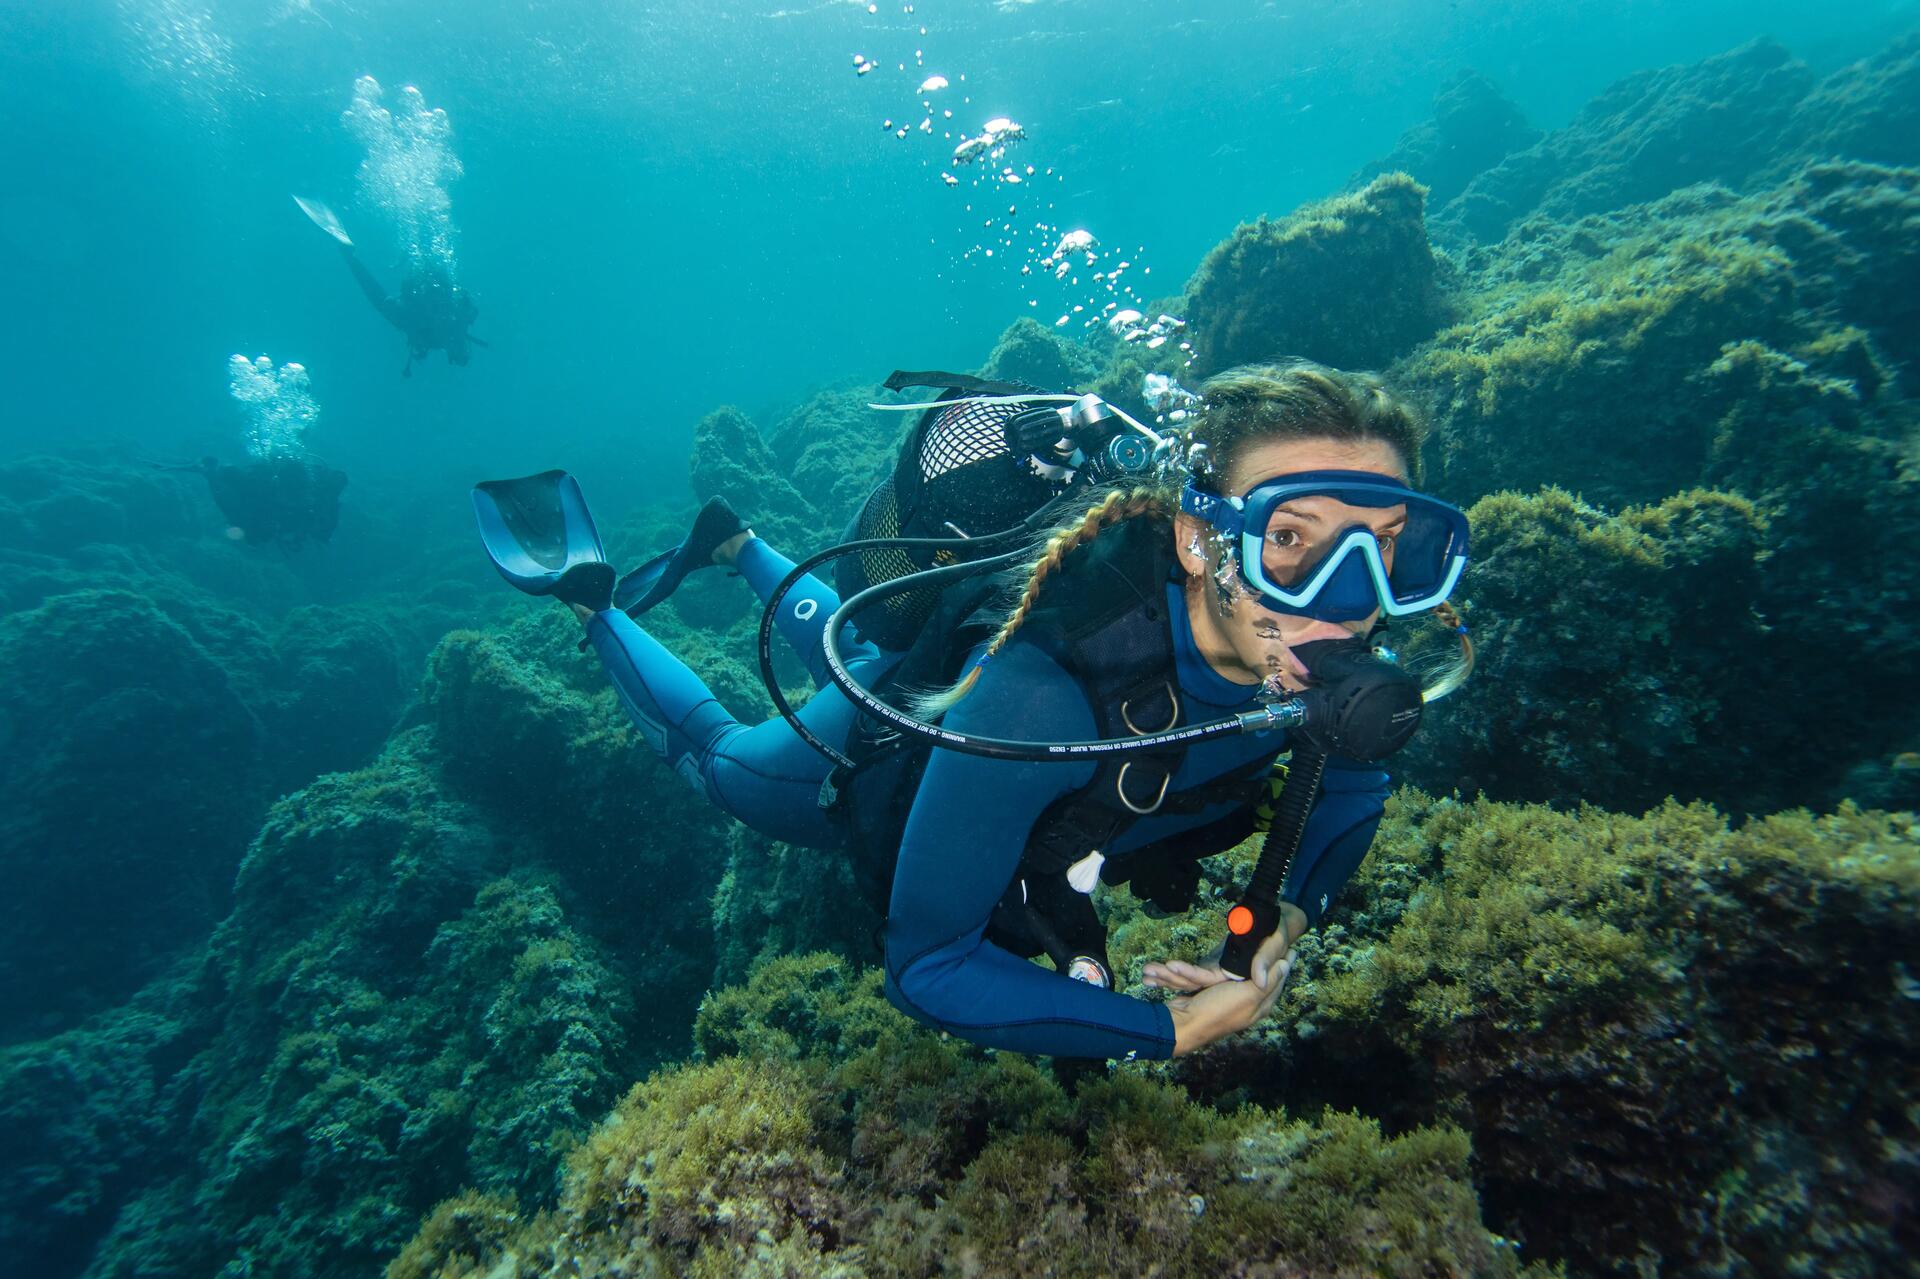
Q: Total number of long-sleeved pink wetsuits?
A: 0